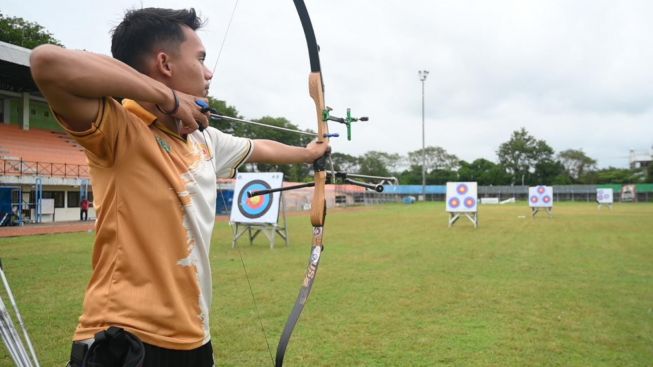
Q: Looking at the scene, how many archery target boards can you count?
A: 4